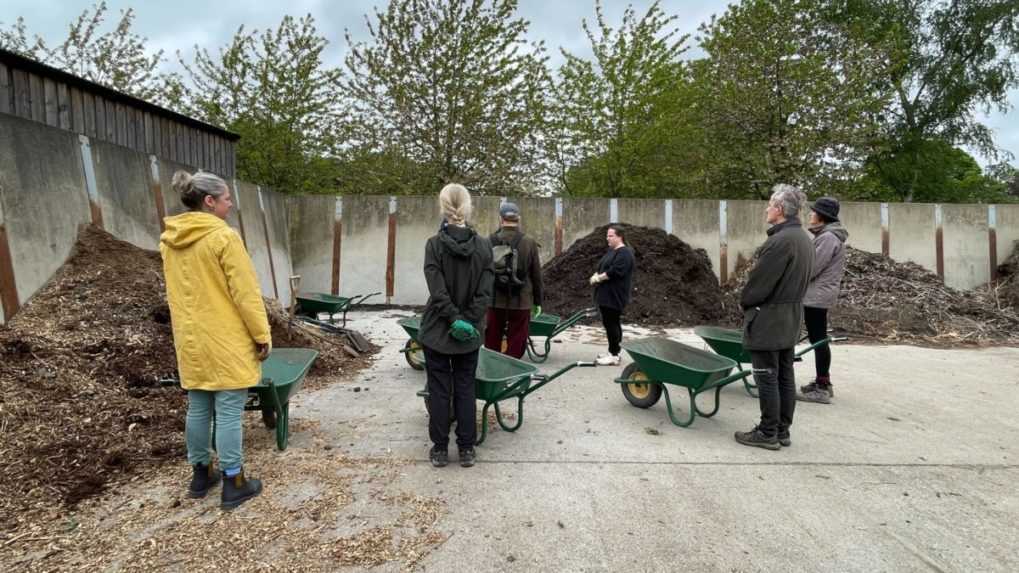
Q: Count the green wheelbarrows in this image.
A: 7